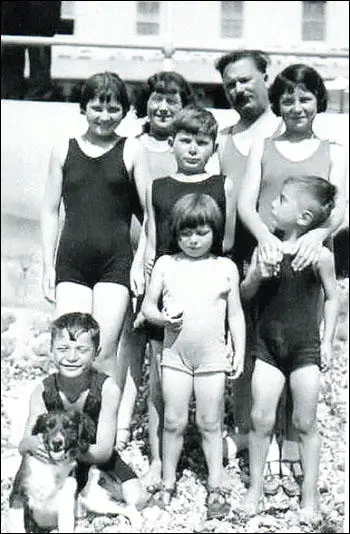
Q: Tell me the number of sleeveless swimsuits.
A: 8